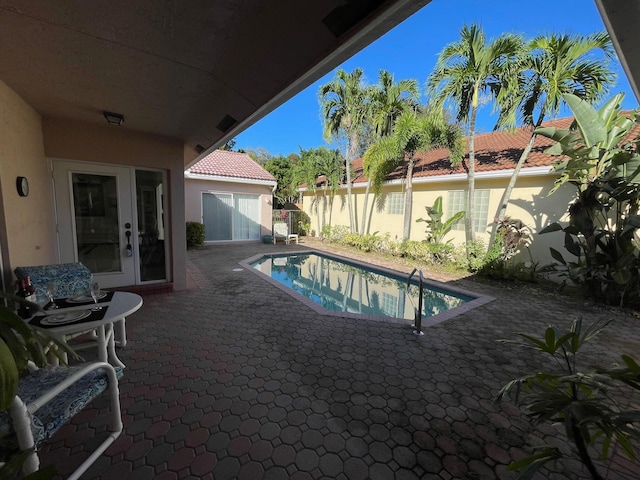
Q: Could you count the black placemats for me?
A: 2